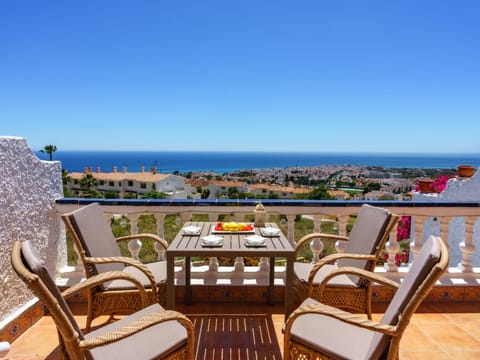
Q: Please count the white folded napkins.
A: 4